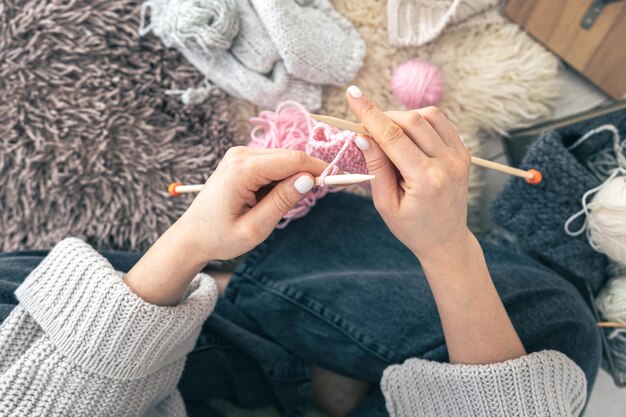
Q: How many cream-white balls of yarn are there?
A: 2